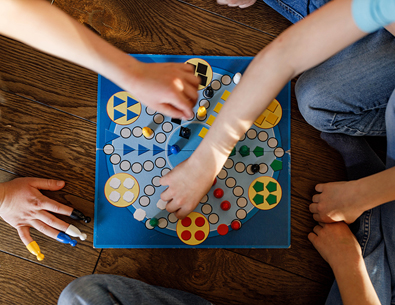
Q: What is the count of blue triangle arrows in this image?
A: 9